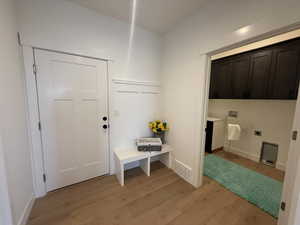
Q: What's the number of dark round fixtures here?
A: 2